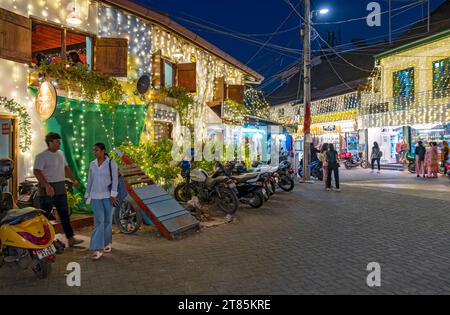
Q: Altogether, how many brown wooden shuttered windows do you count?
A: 3